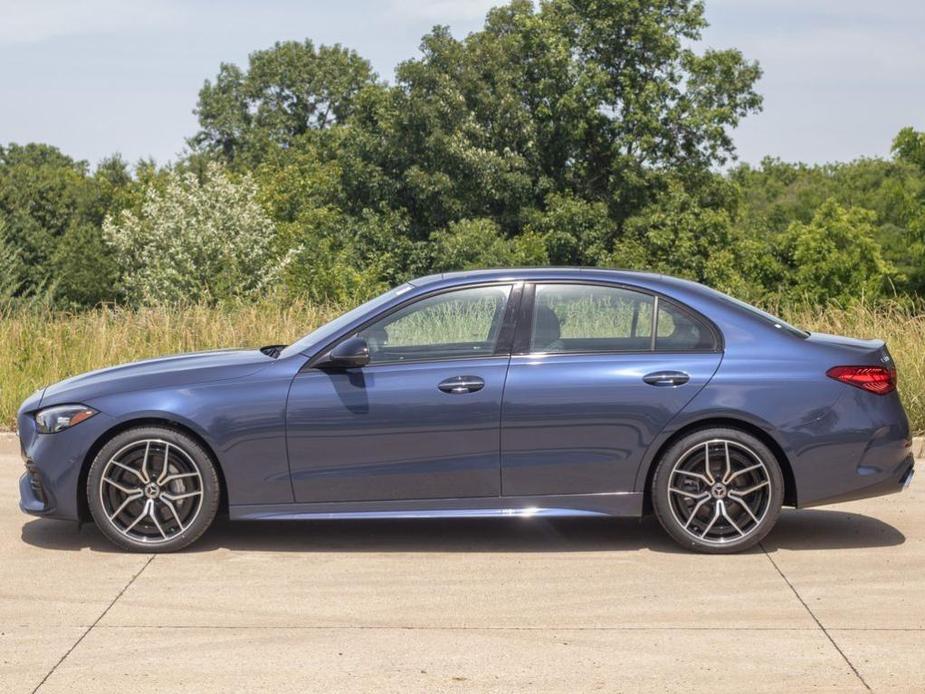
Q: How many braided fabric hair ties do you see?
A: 0